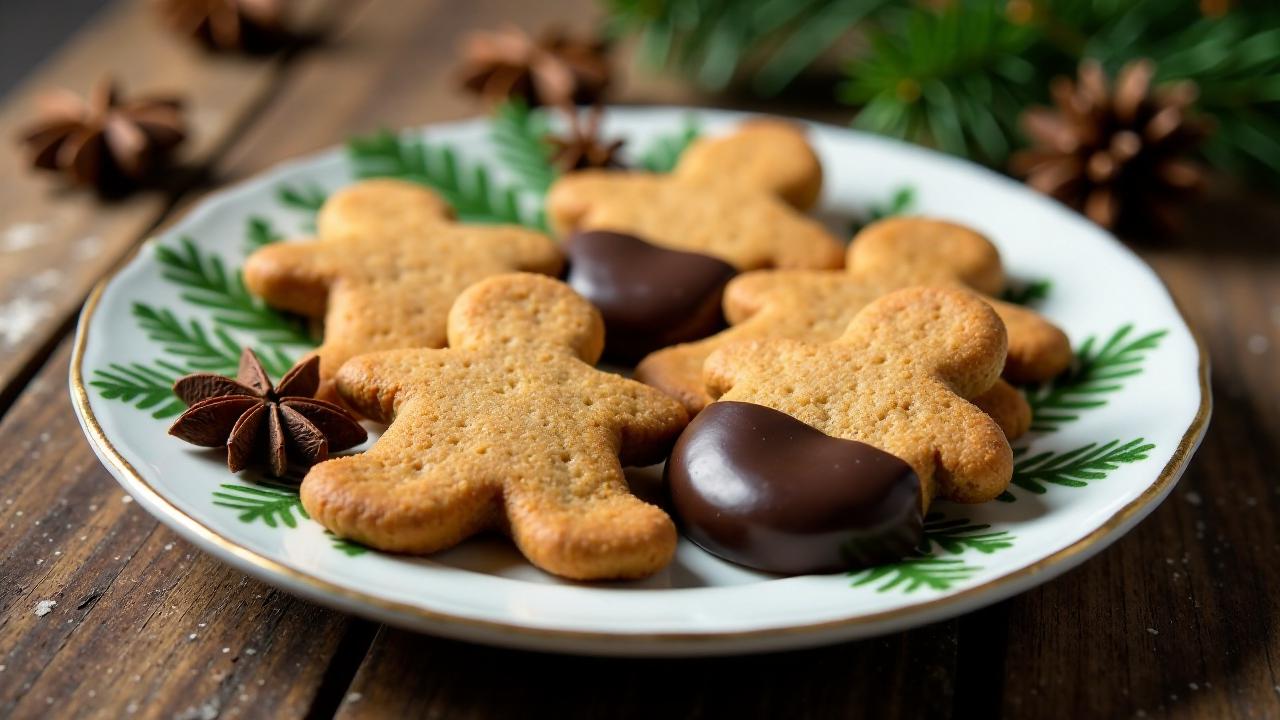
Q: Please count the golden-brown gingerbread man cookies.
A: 5